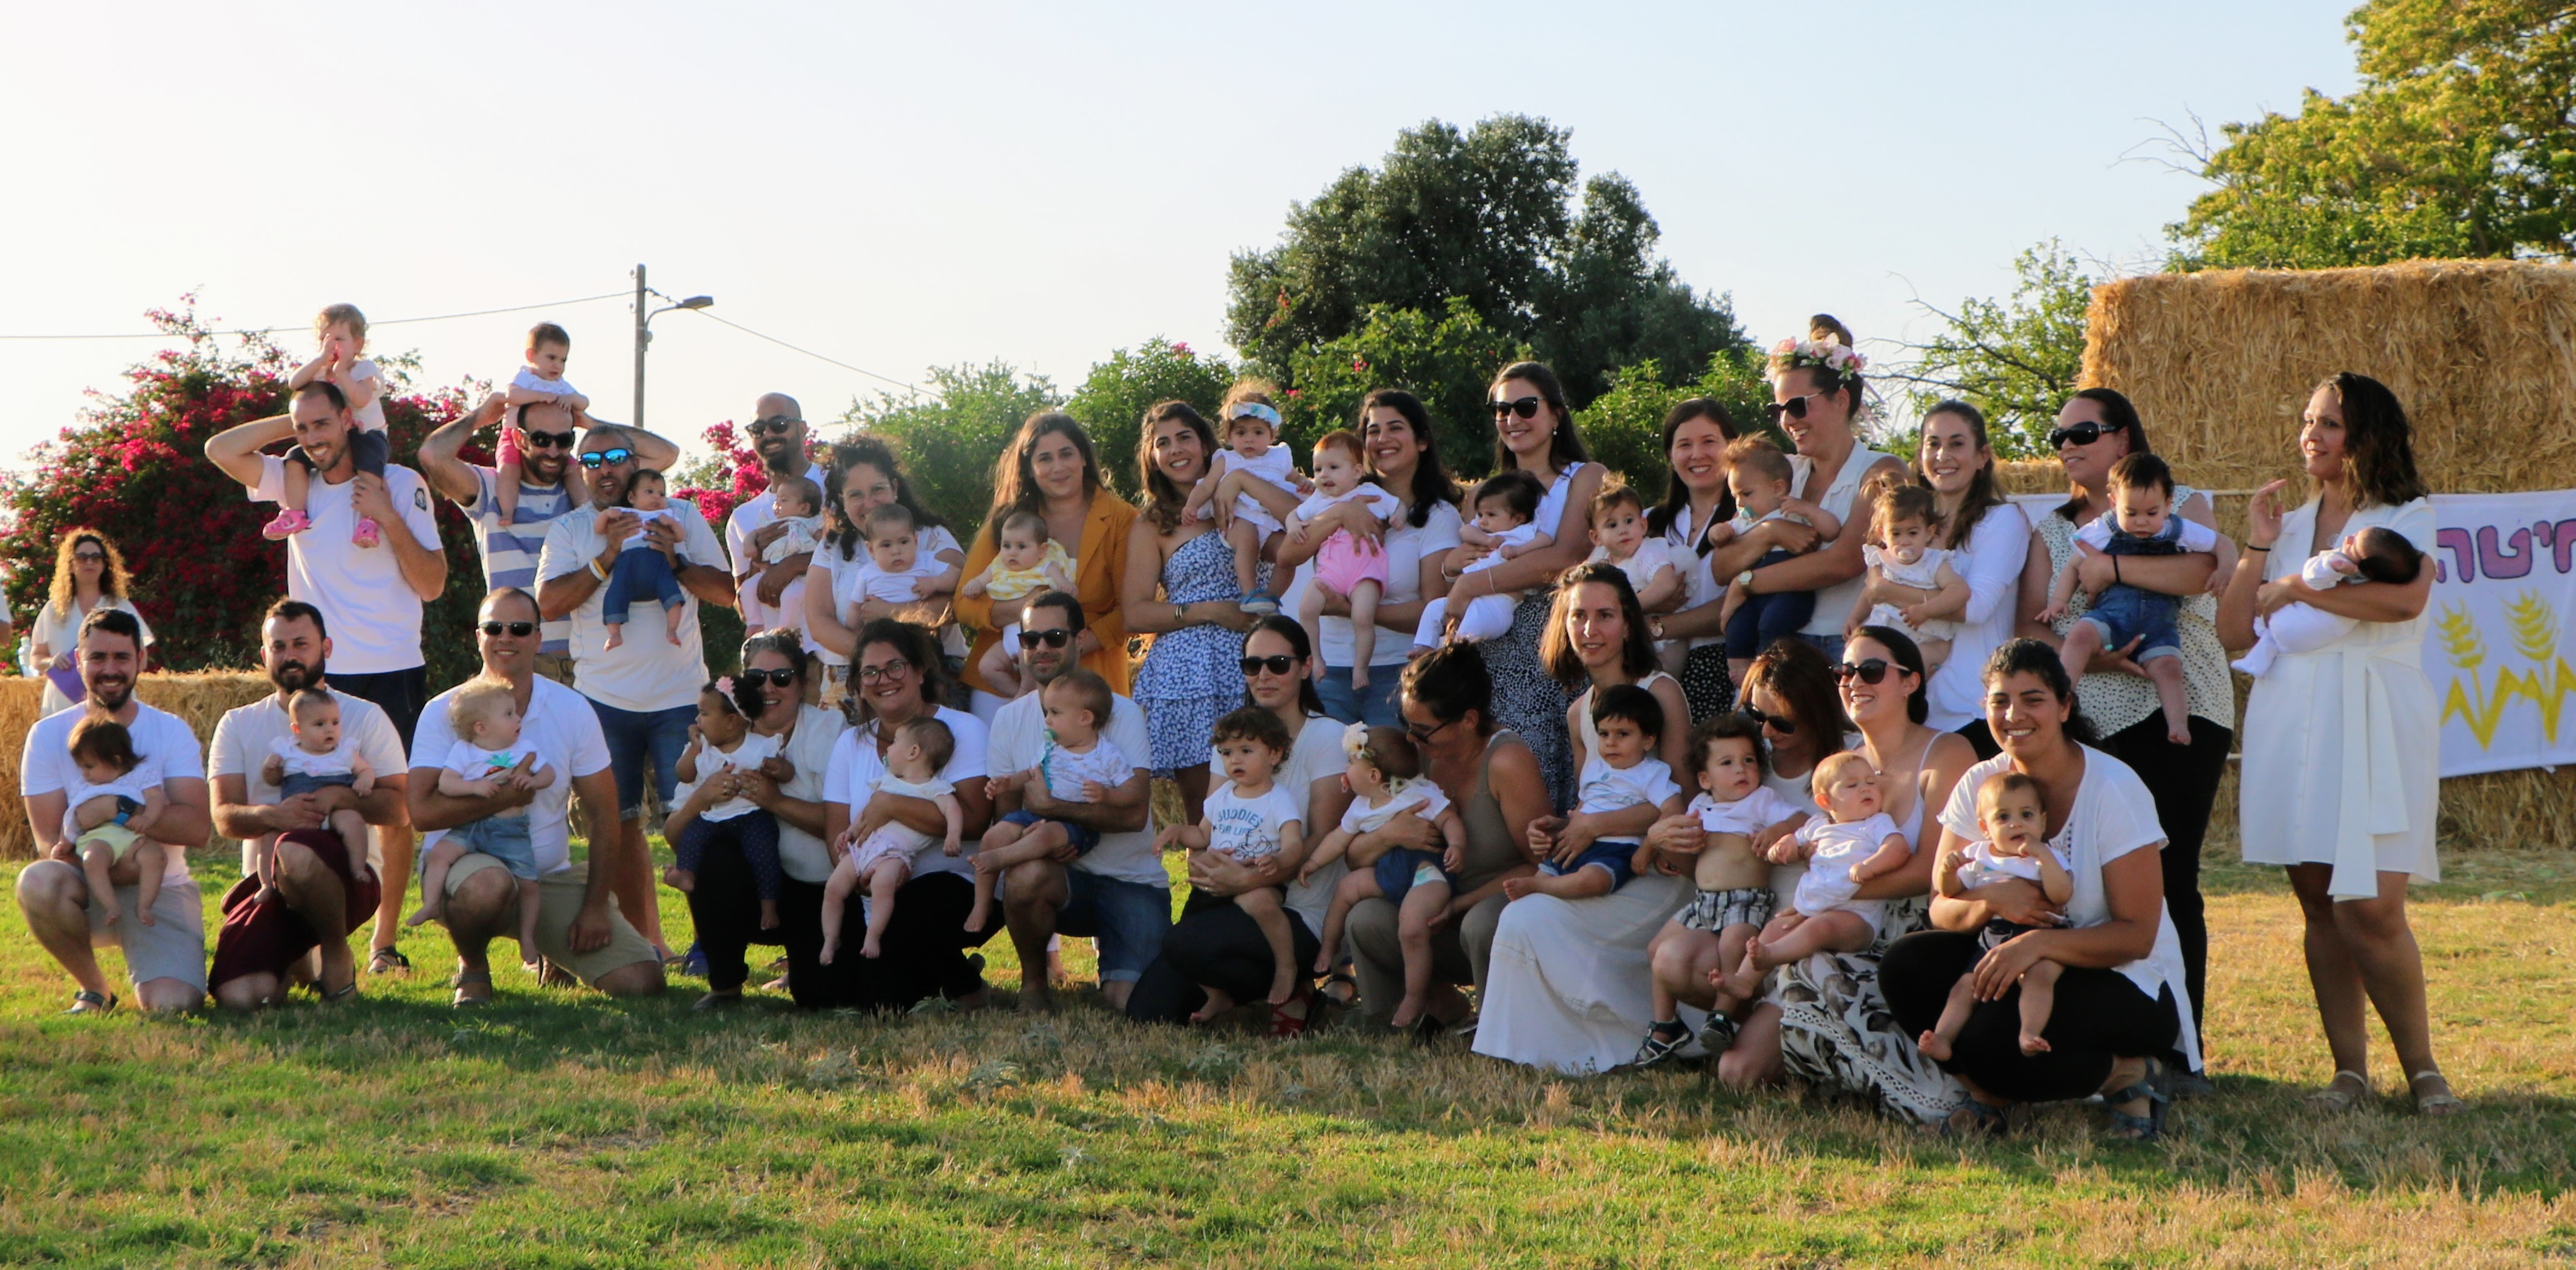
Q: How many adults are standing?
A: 15